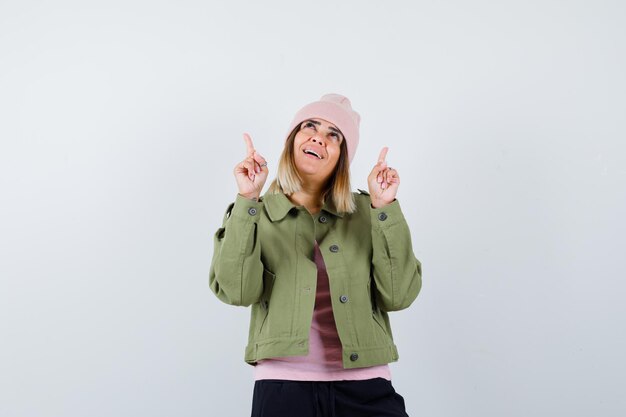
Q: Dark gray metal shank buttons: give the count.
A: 6